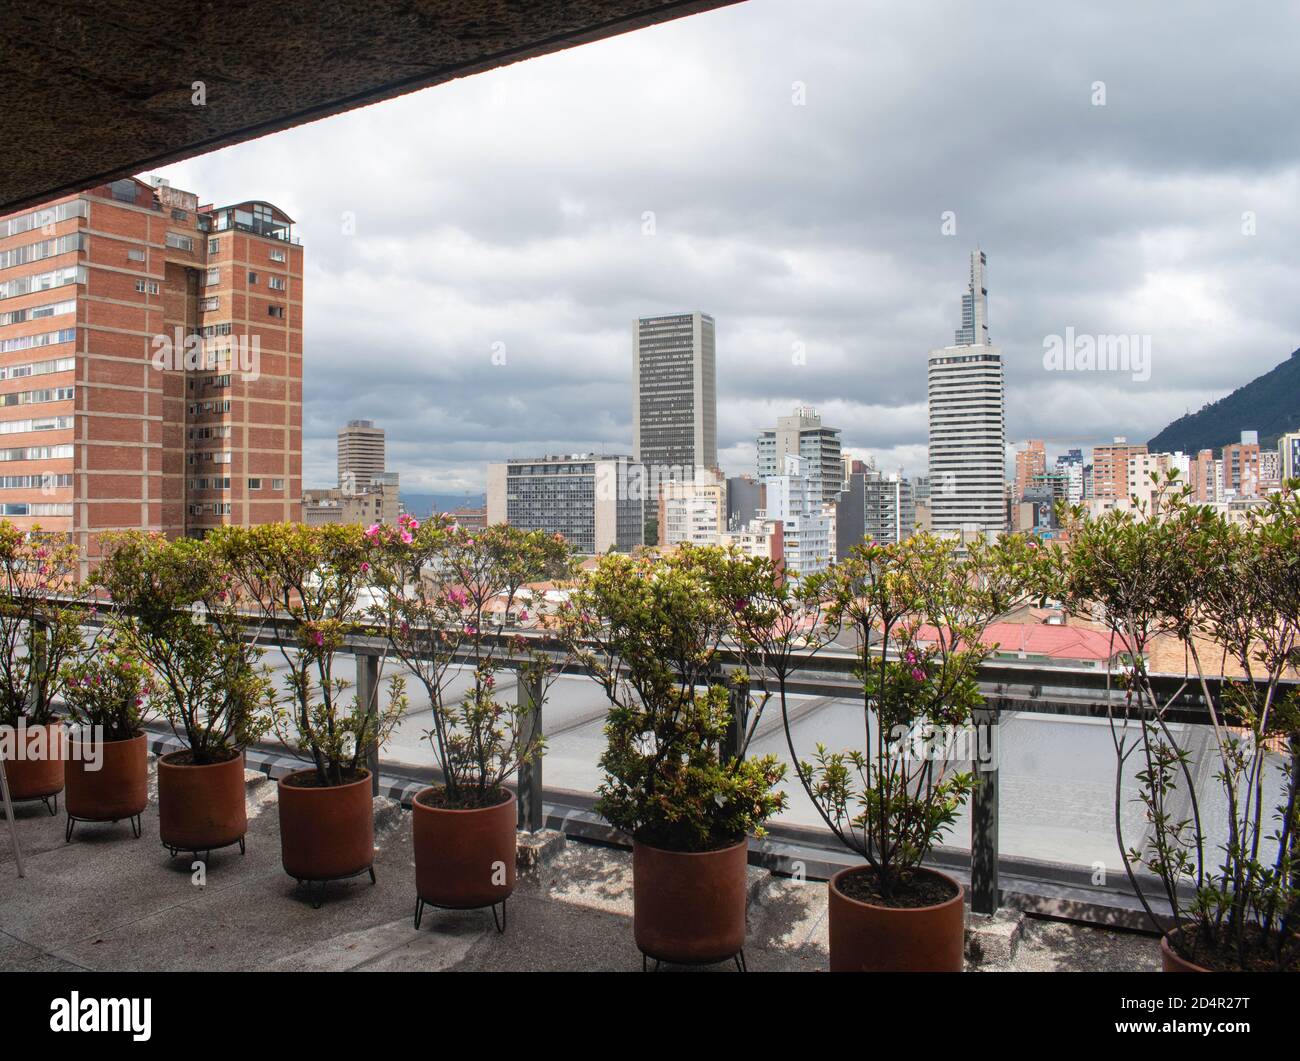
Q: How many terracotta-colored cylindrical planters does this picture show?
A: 8